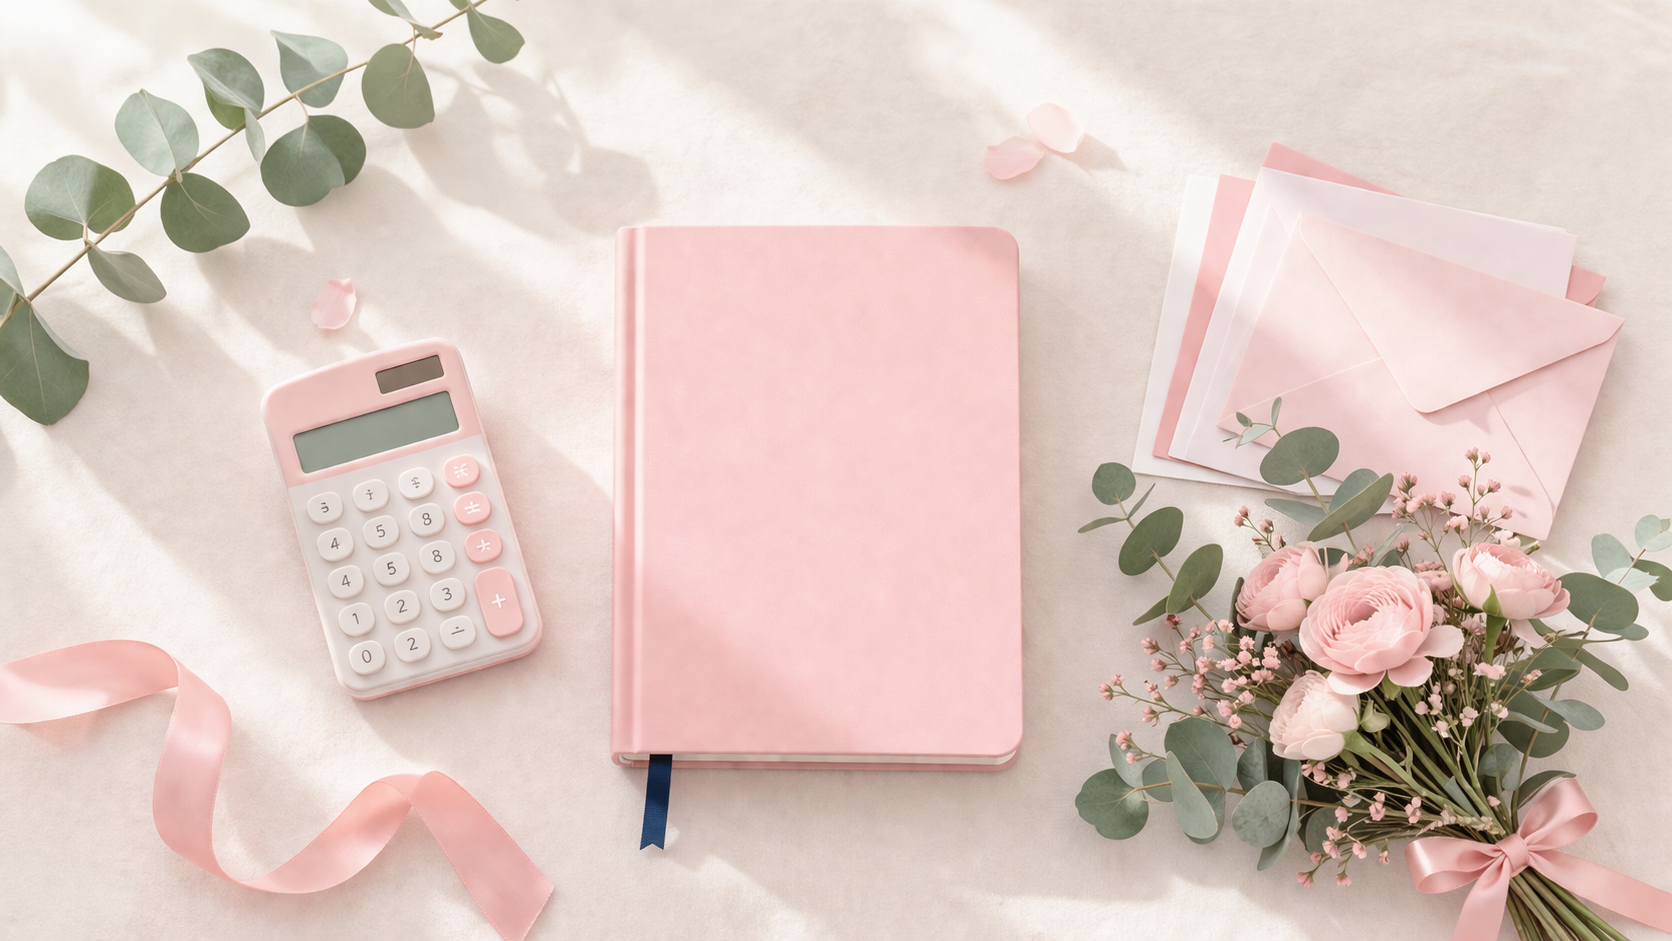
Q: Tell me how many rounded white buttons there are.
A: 15